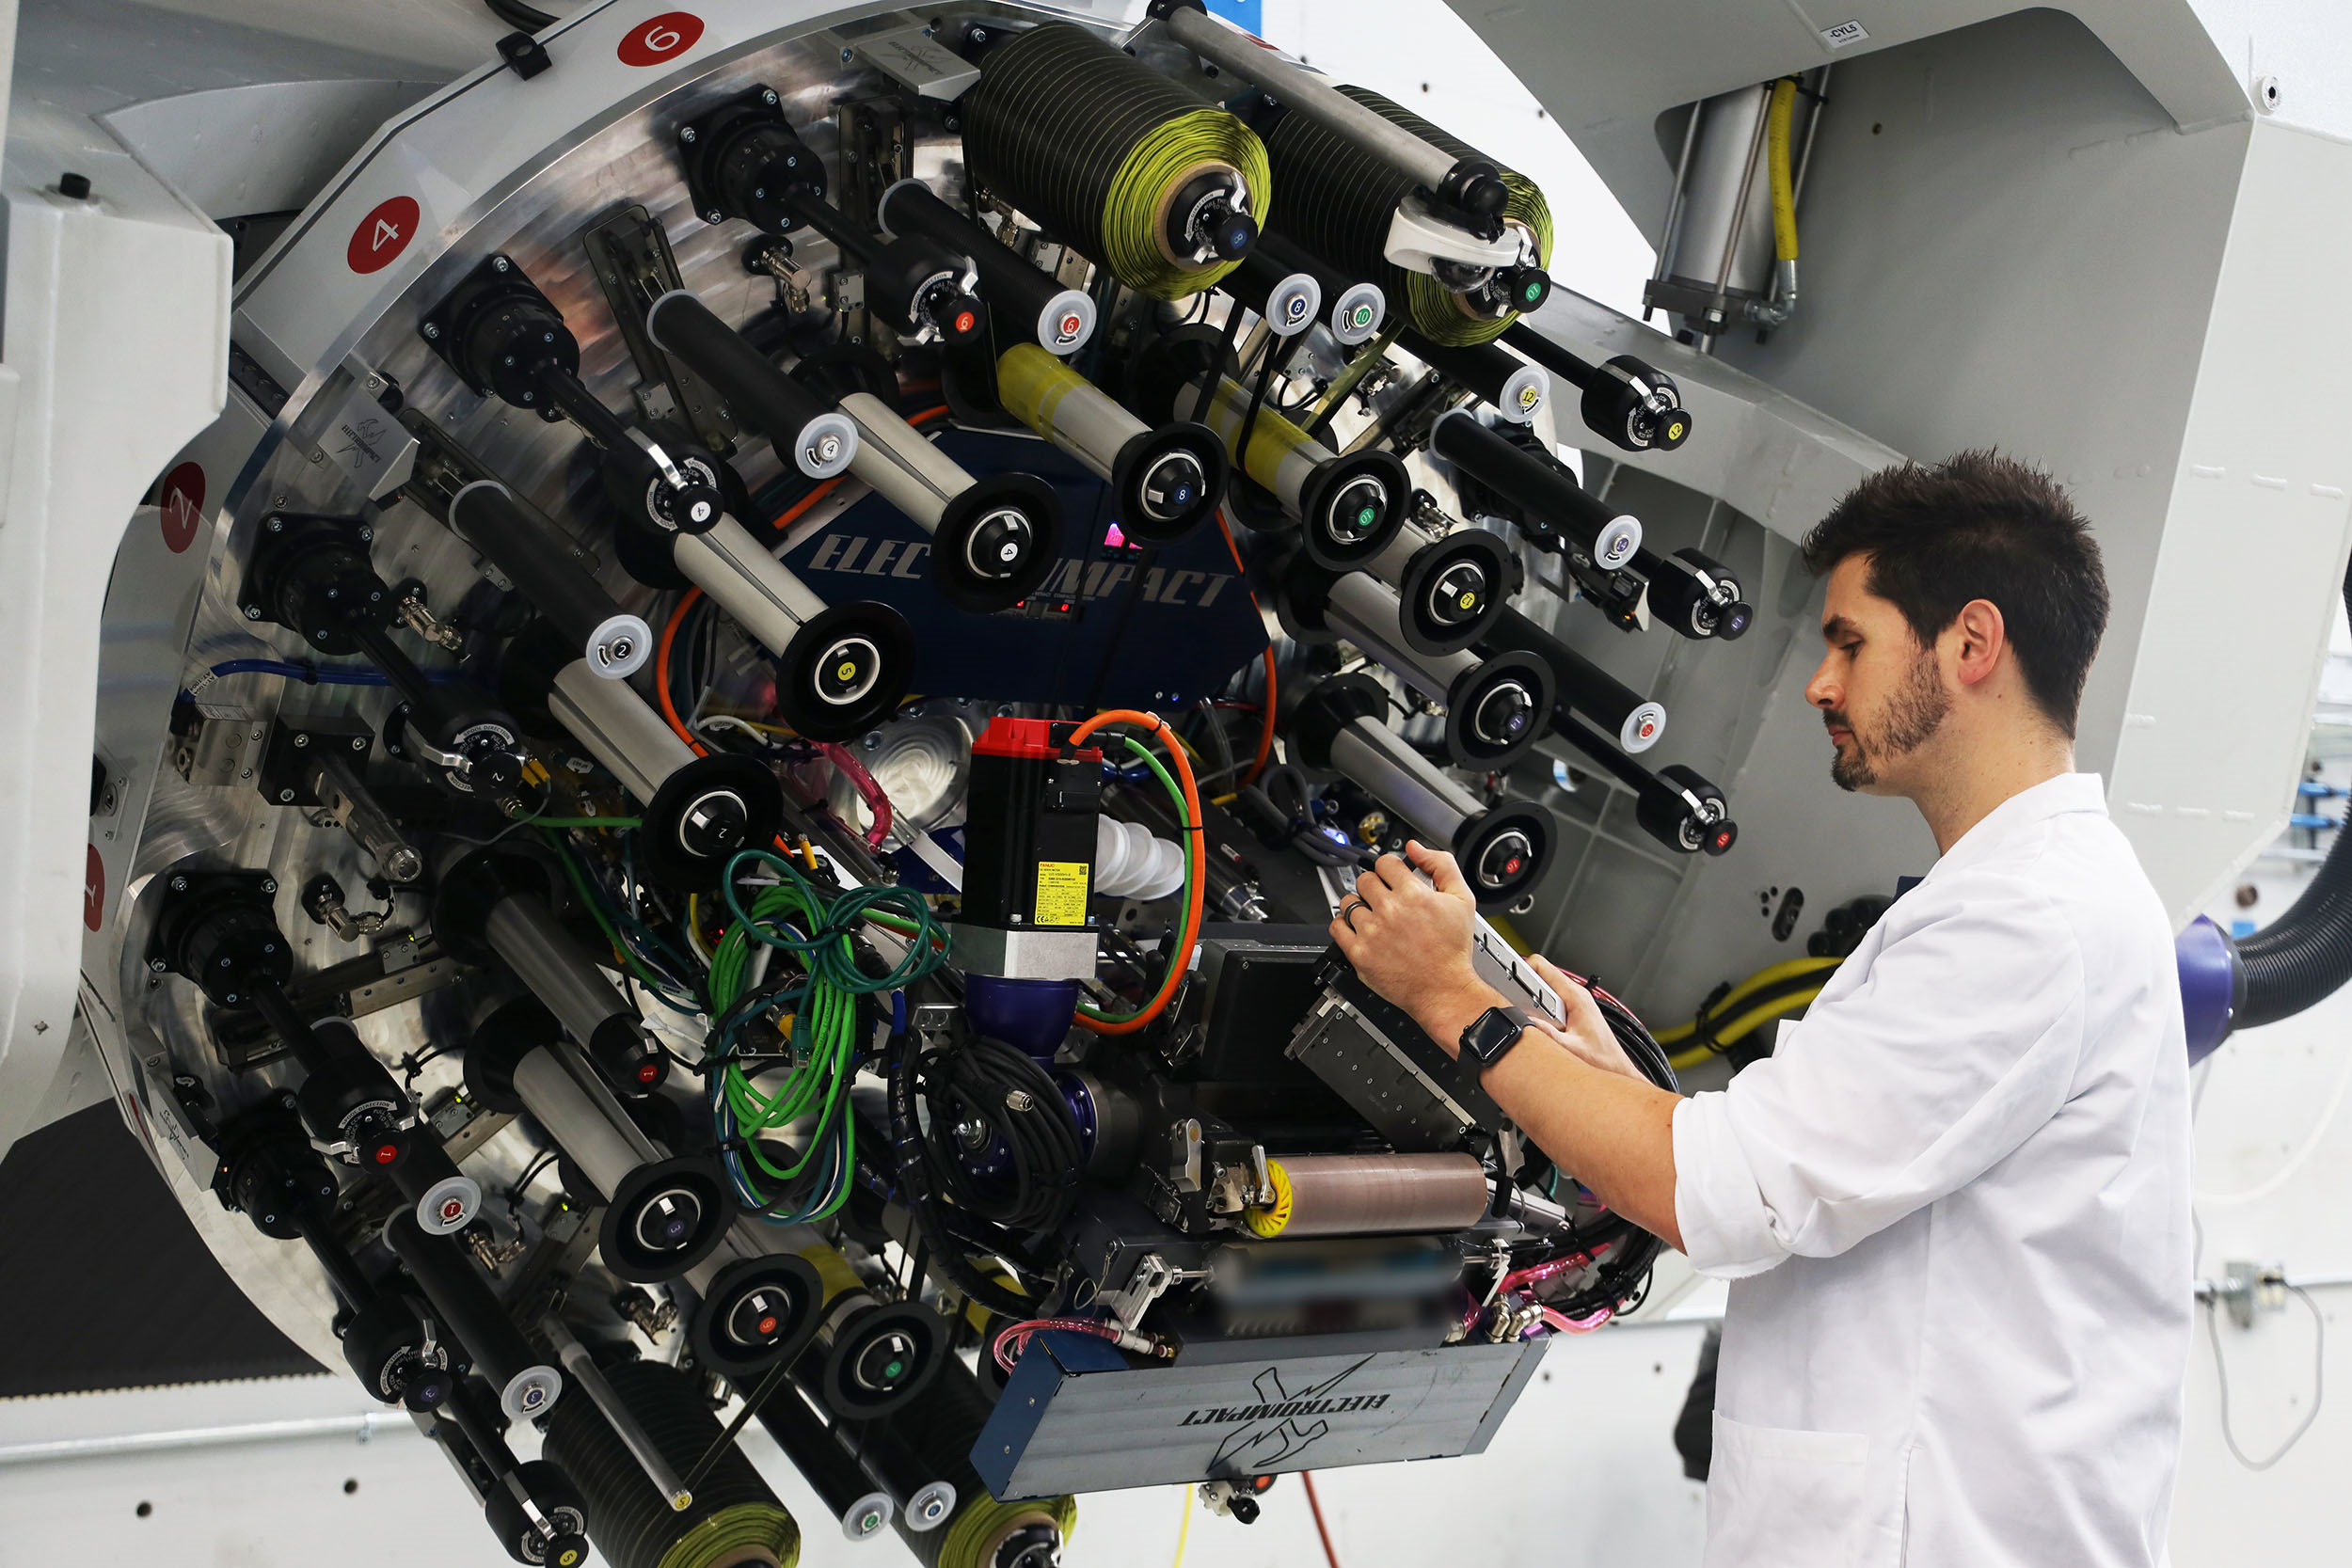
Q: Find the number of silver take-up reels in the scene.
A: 12